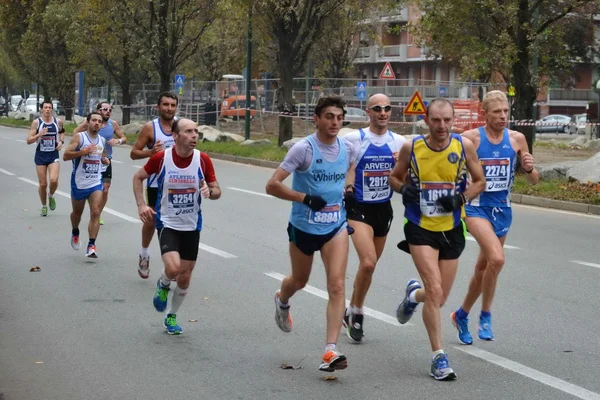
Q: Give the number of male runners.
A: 9